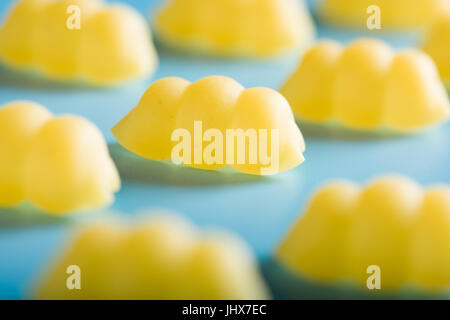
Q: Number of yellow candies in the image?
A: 9